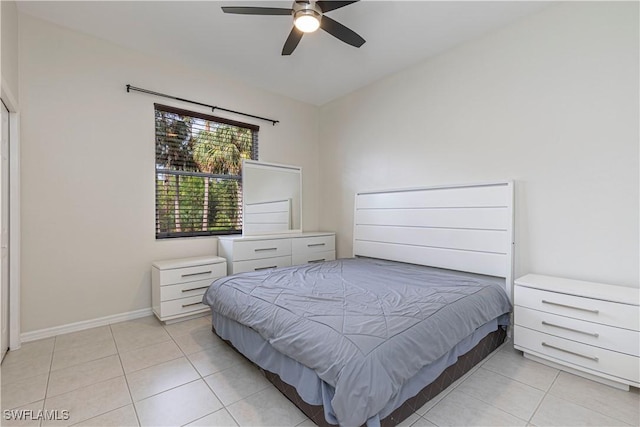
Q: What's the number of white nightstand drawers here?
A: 6